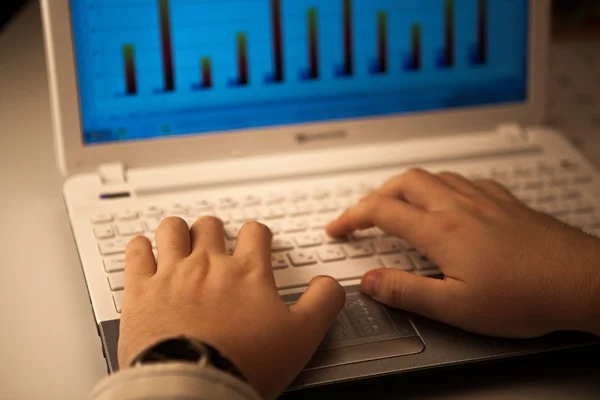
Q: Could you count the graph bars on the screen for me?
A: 11